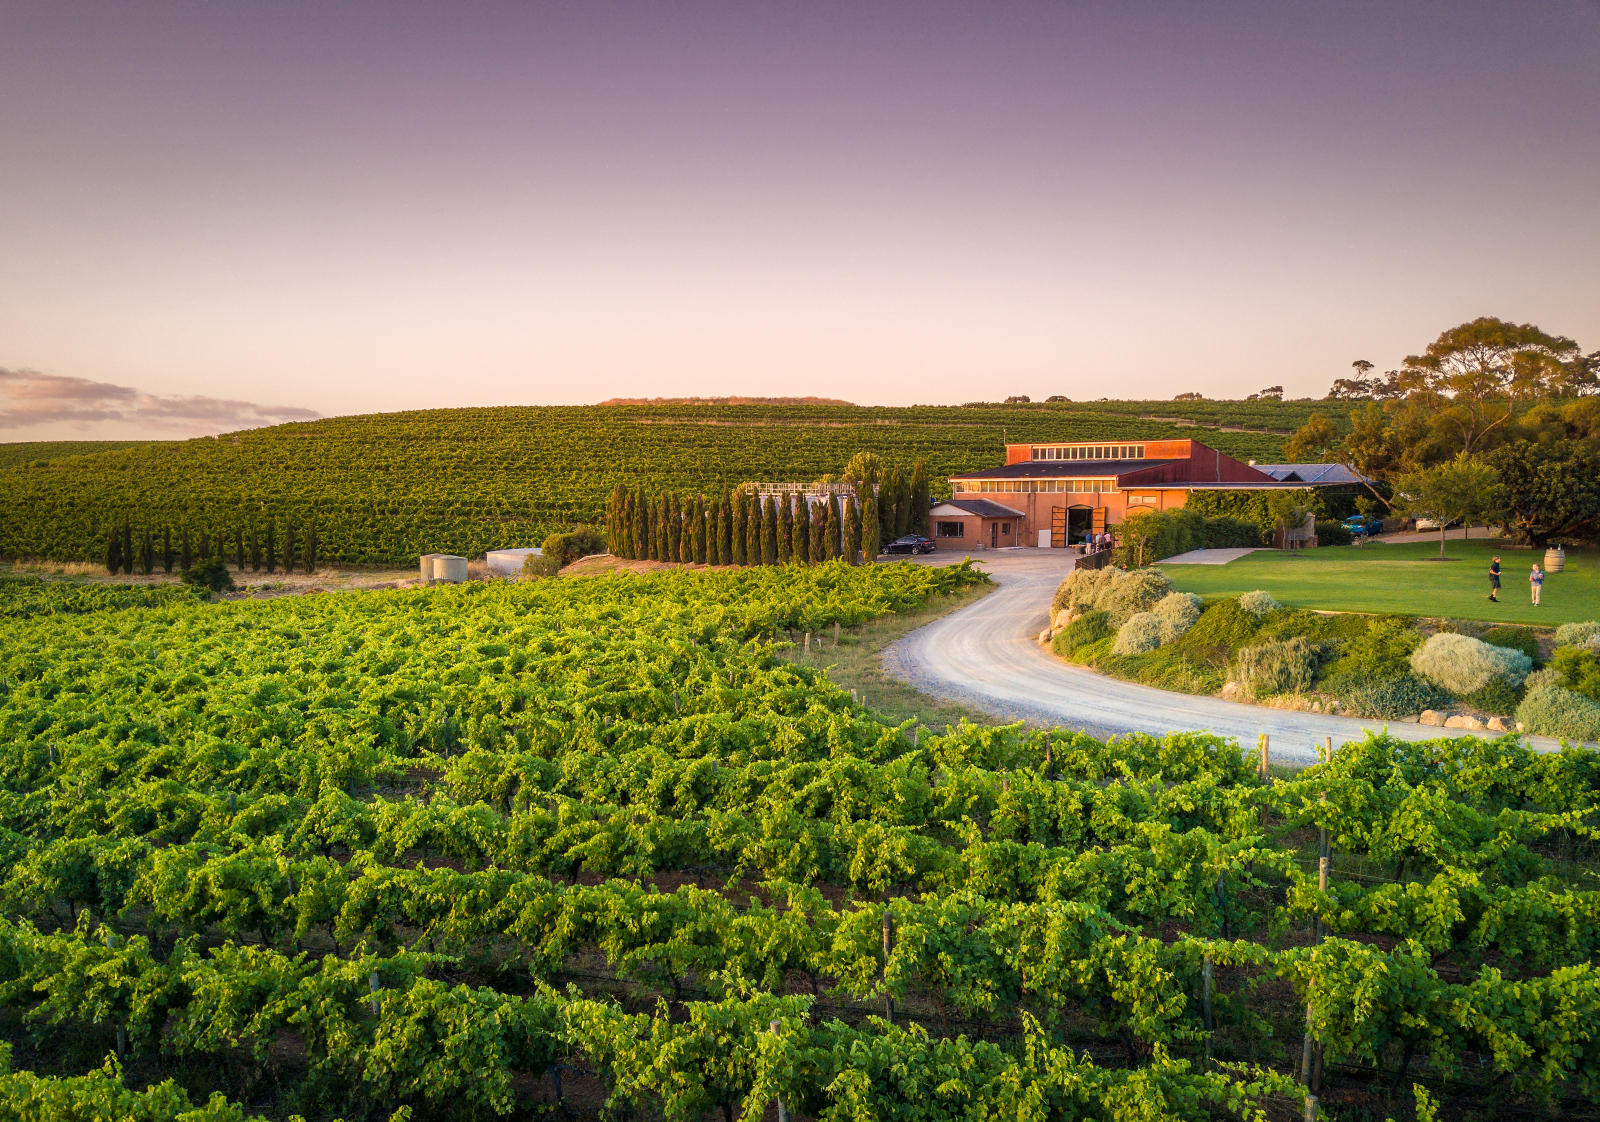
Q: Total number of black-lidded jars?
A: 0